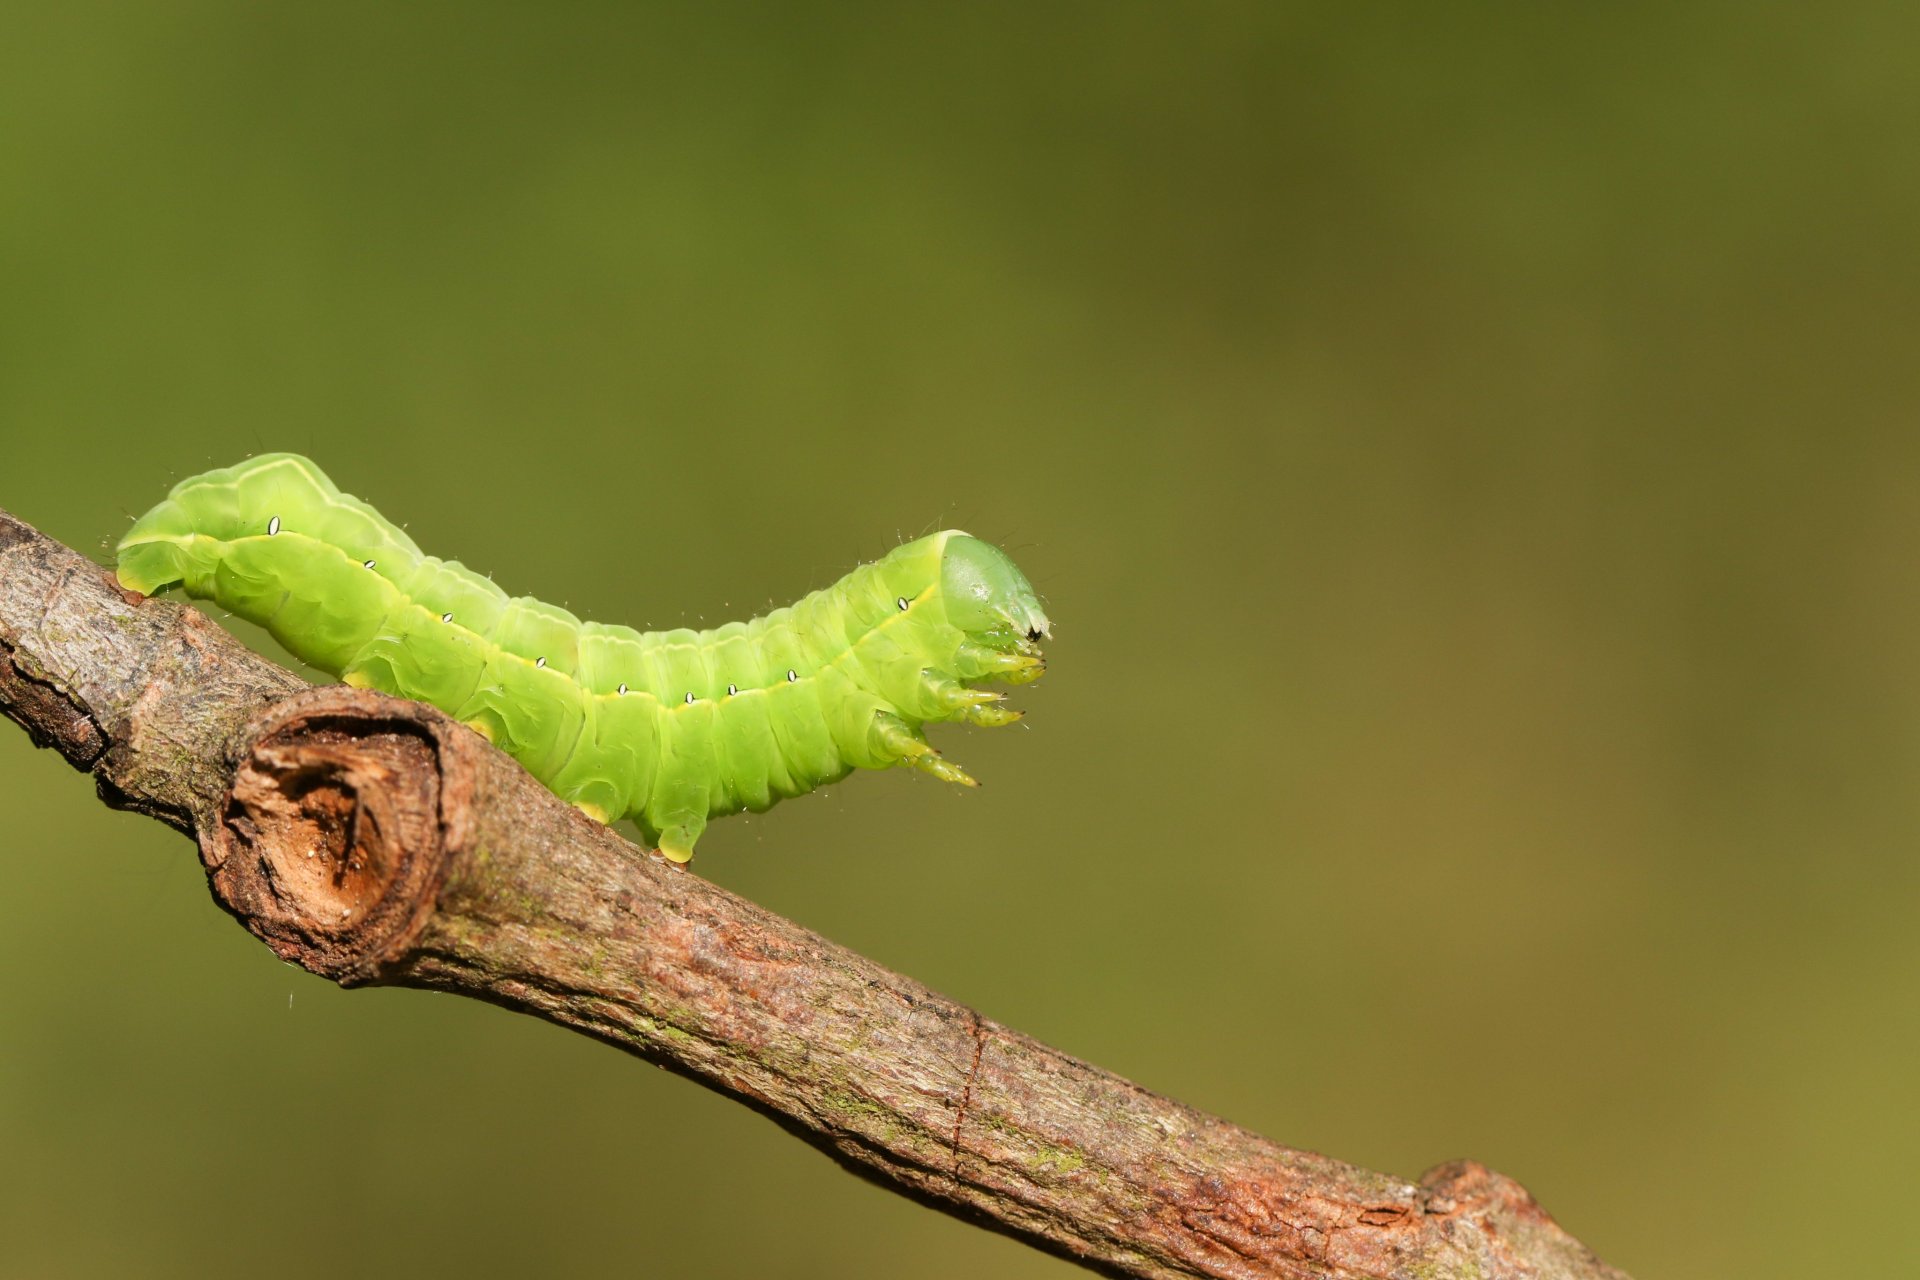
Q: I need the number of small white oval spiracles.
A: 9